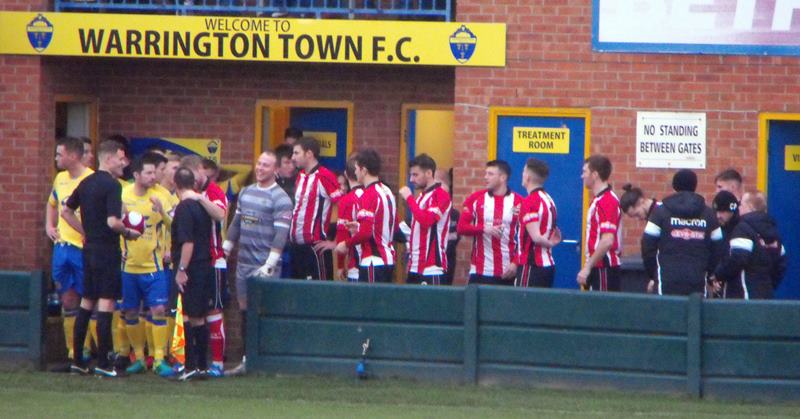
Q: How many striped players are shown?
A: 8